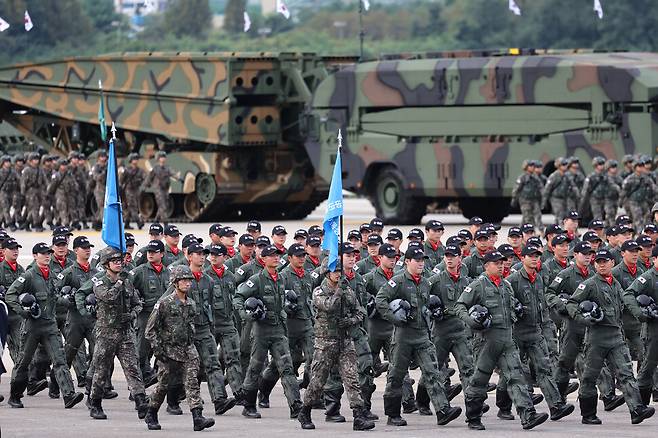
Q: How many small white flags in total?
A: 7